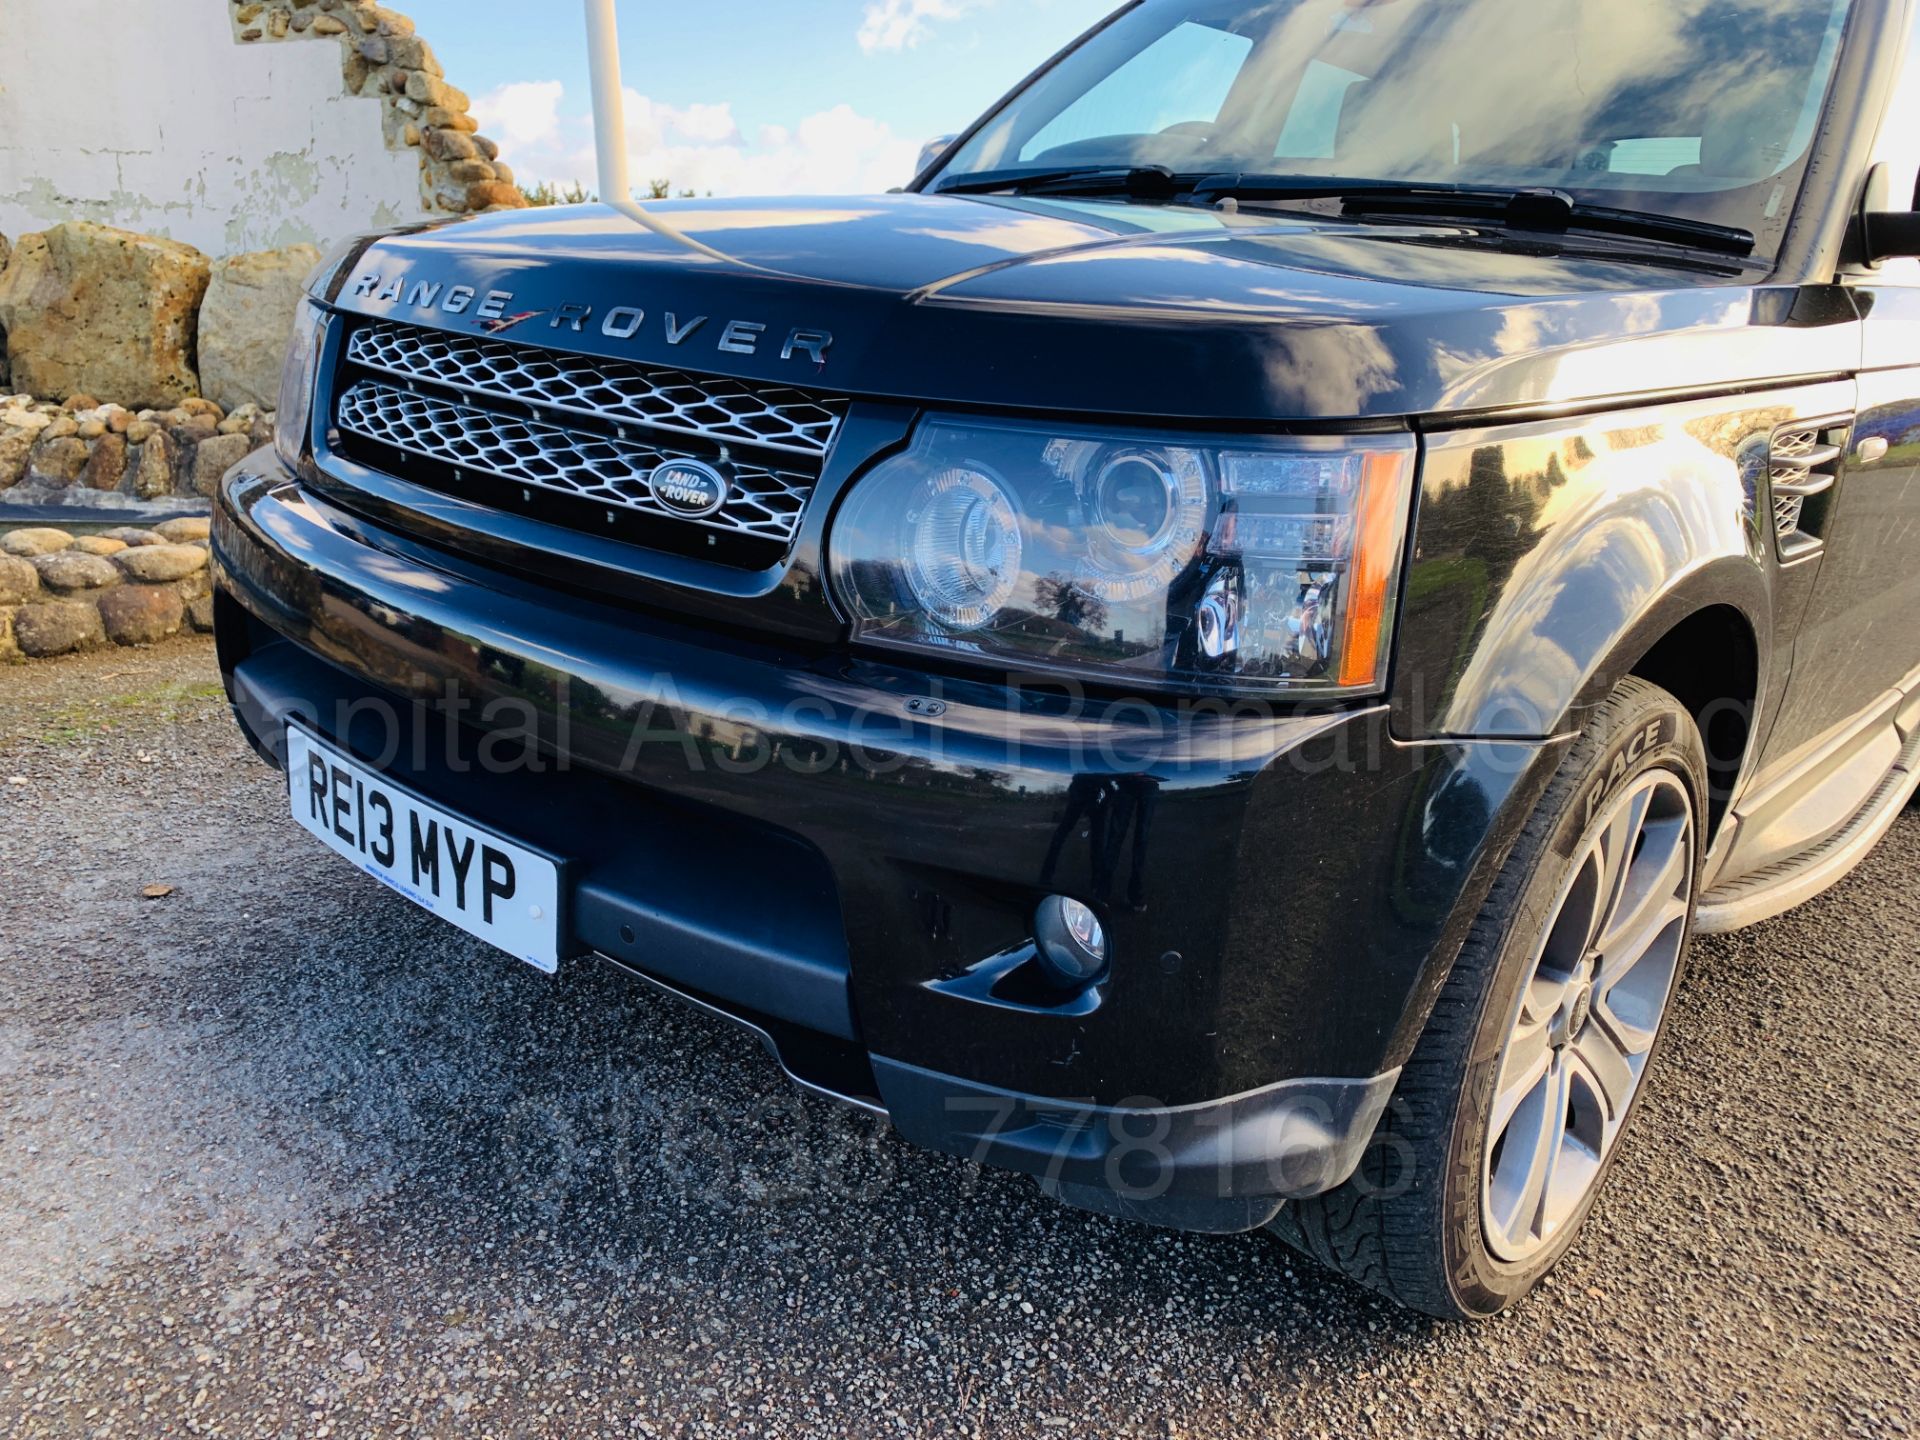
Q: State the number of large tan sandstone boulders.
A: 2